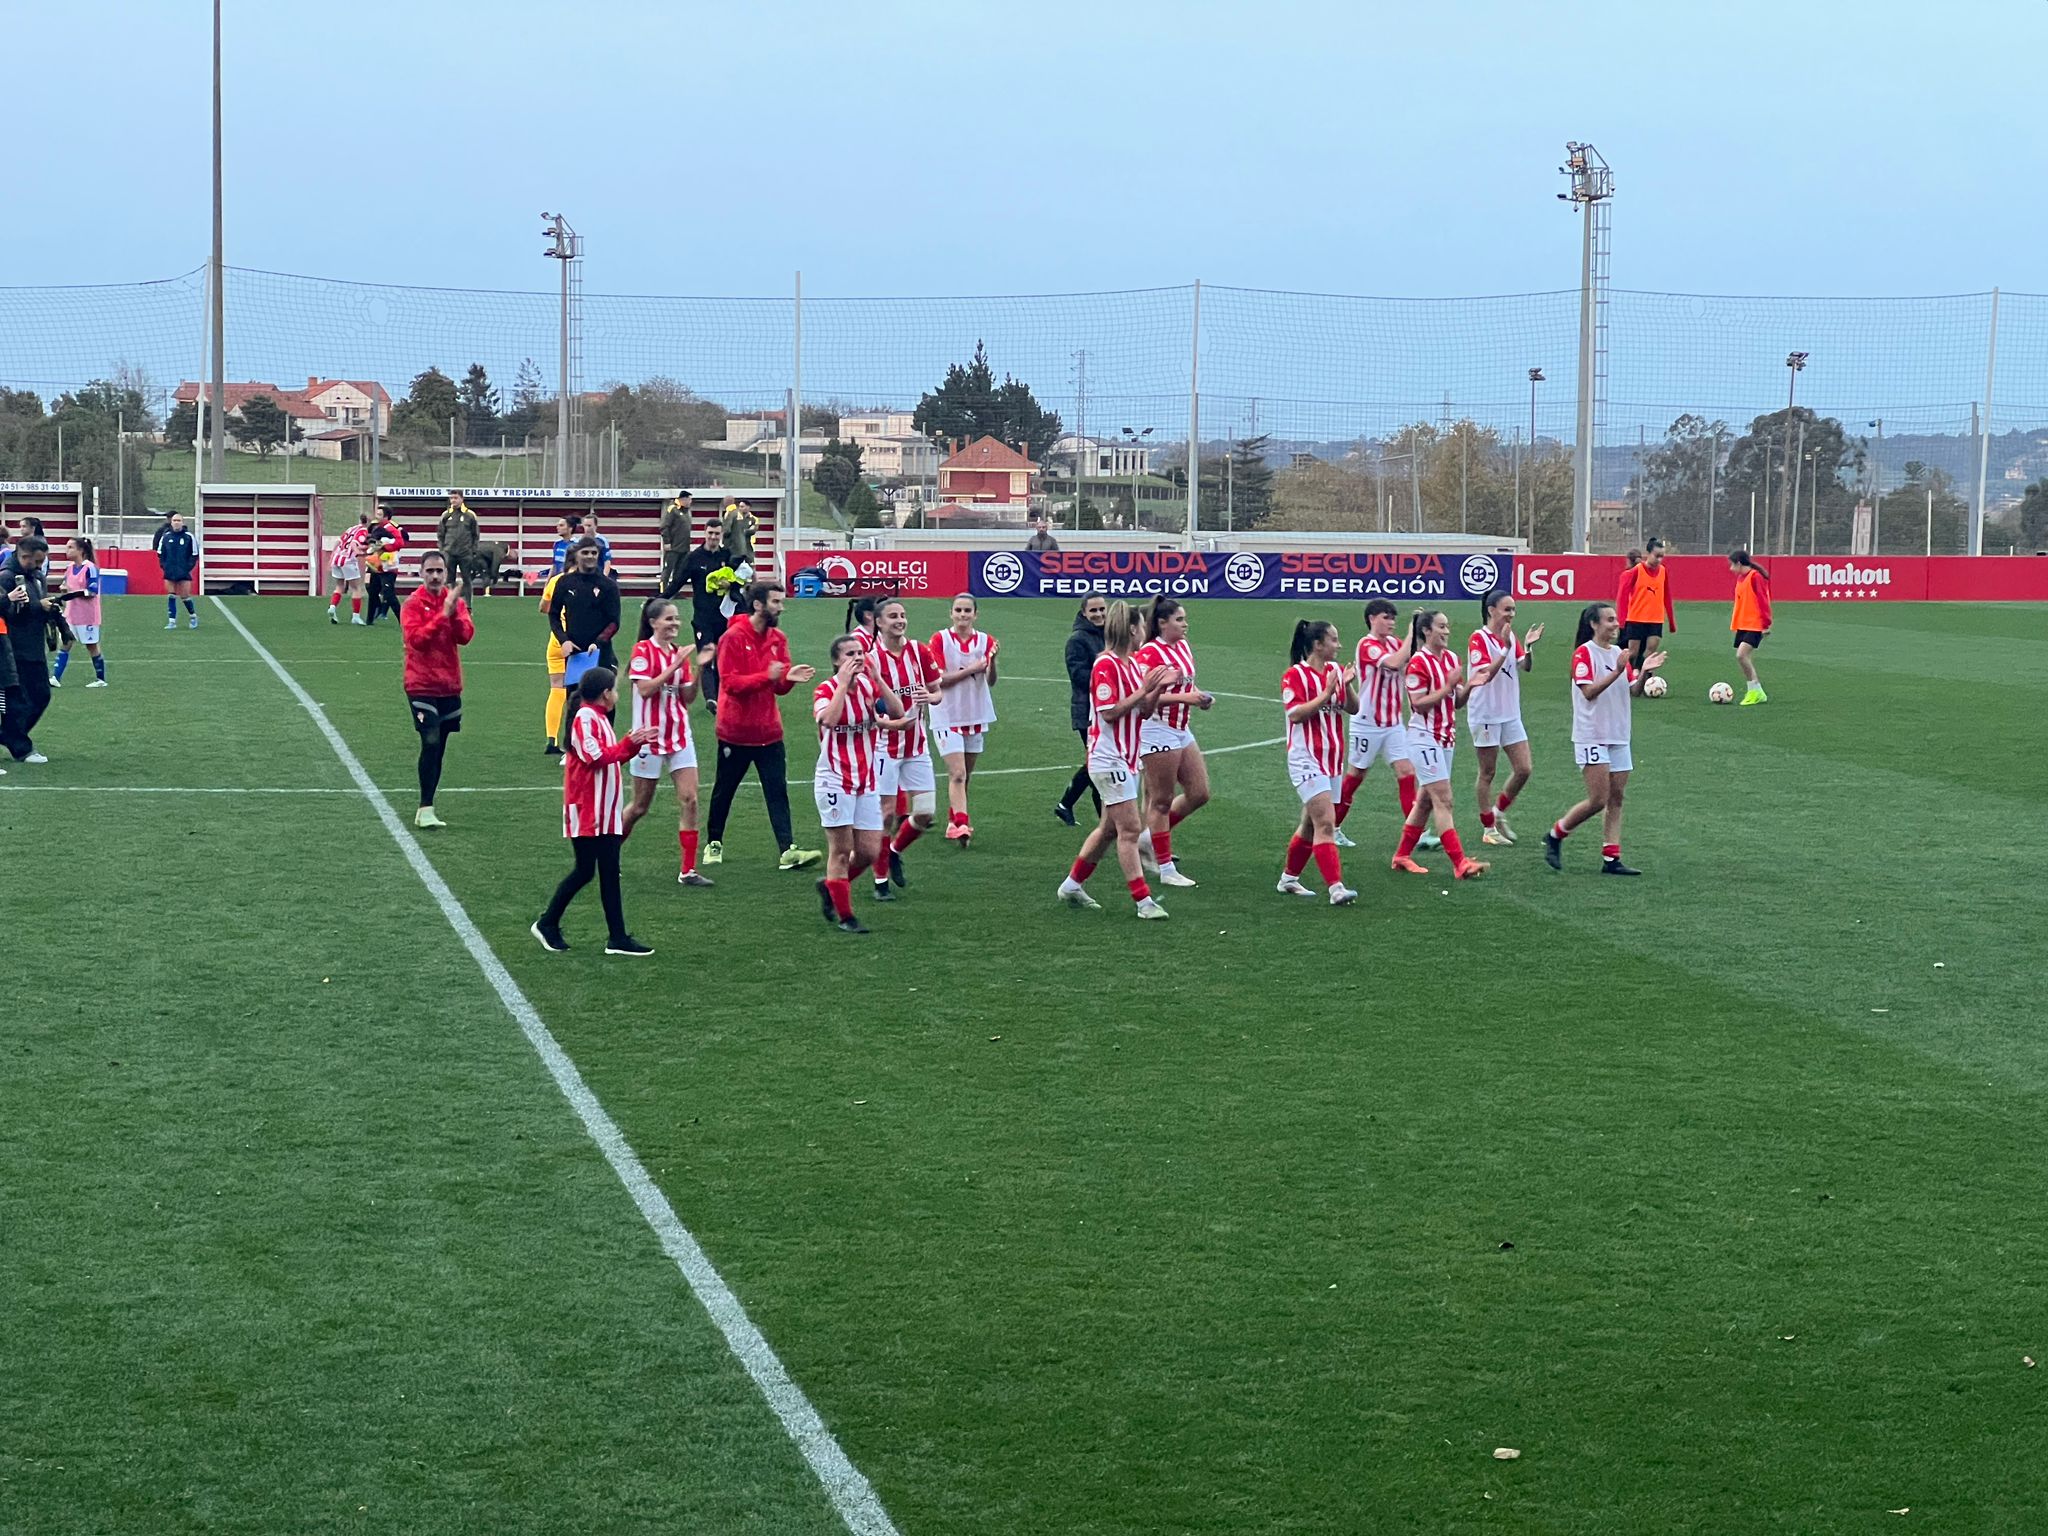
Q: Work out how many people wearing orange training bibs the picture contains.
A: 2